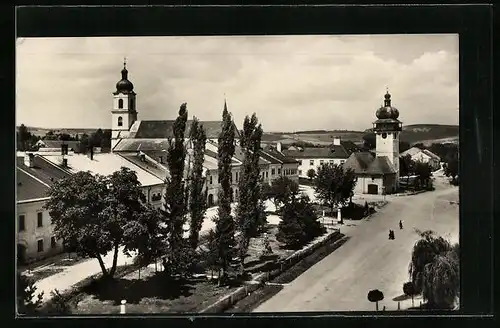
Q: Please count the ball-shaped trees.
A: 2